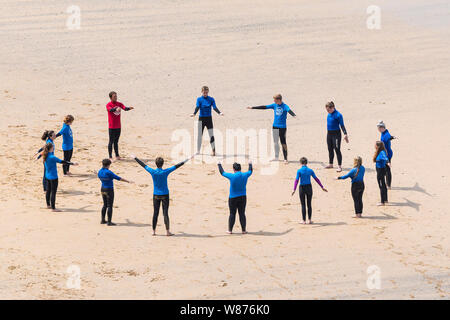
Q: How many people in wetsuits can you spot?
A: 14